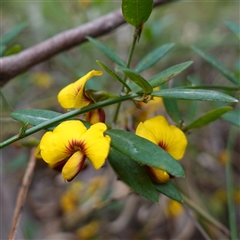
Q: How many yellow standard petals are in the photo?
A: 3